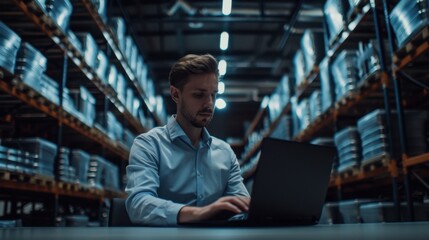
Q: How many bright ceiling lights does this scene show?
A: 5